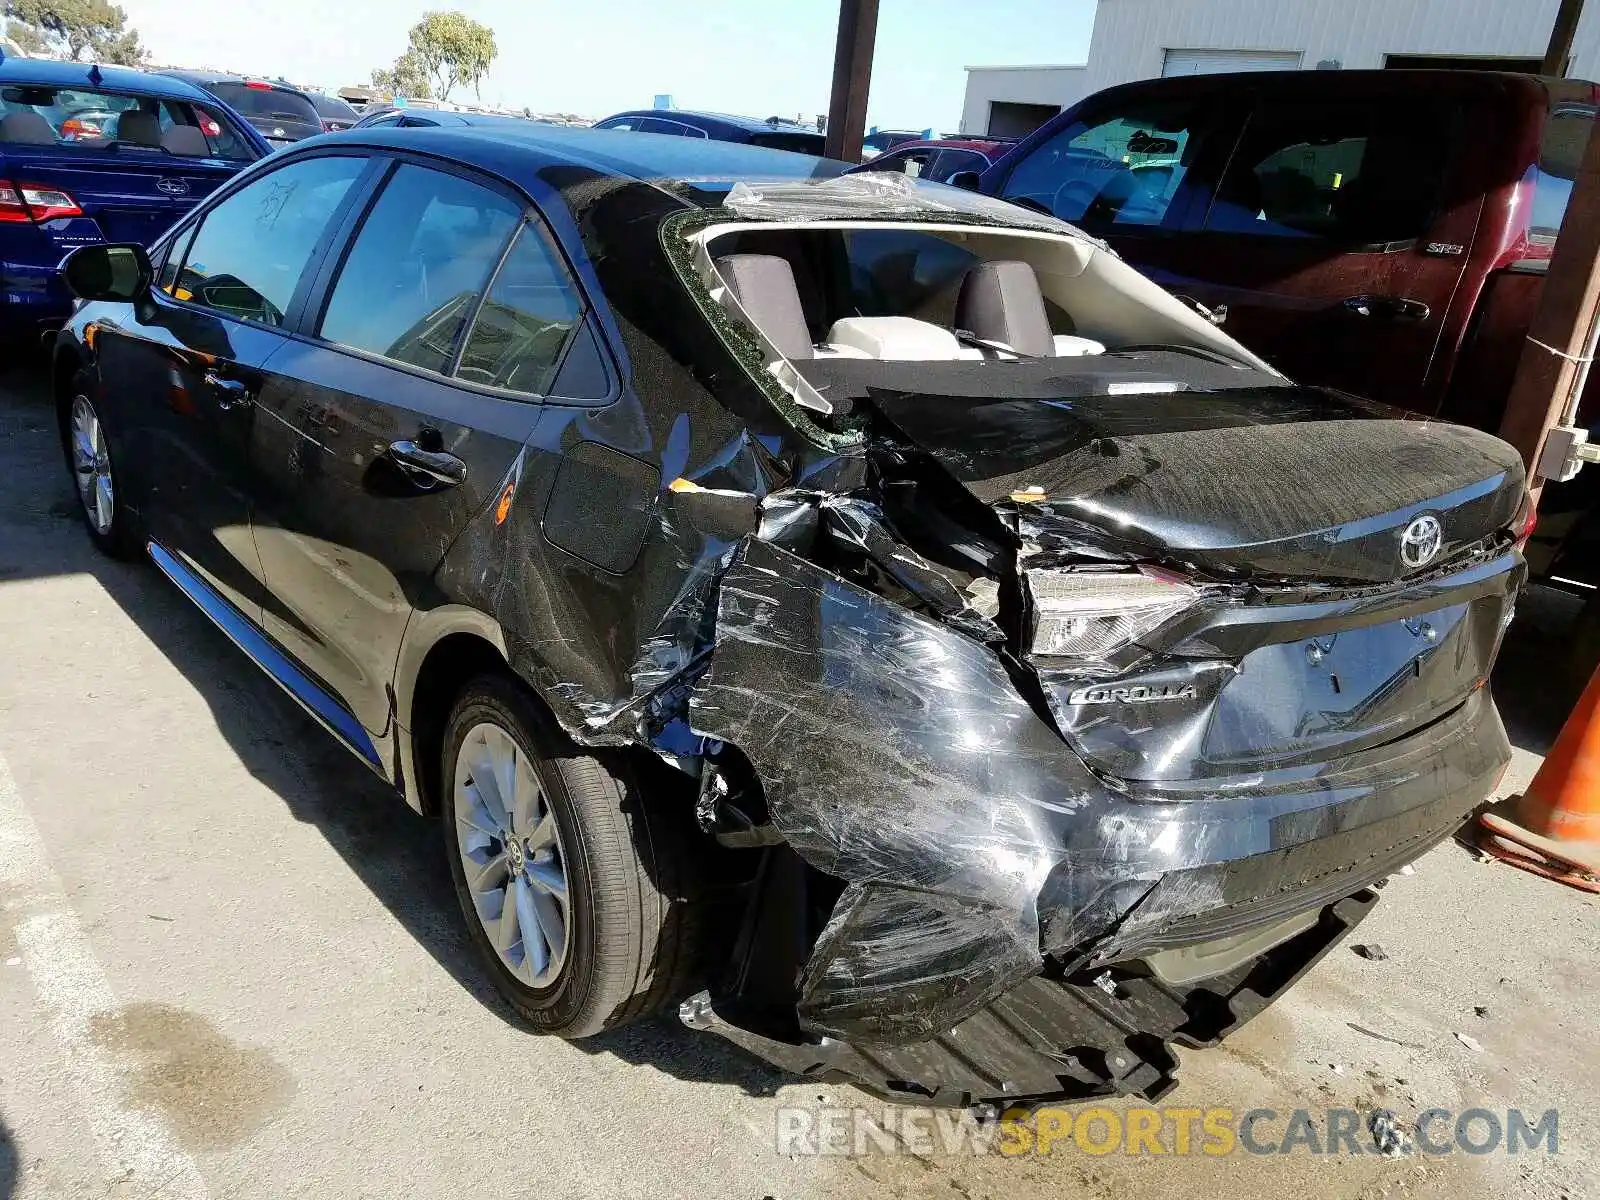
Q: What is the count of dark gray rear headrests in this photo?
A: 2